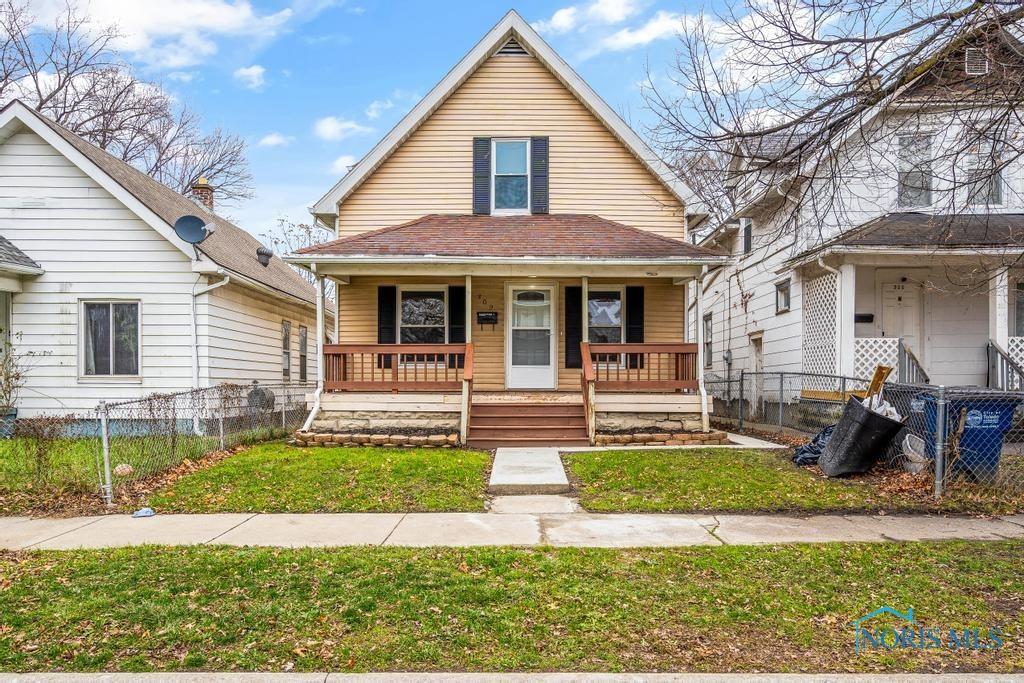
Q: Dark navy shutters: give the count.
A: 6